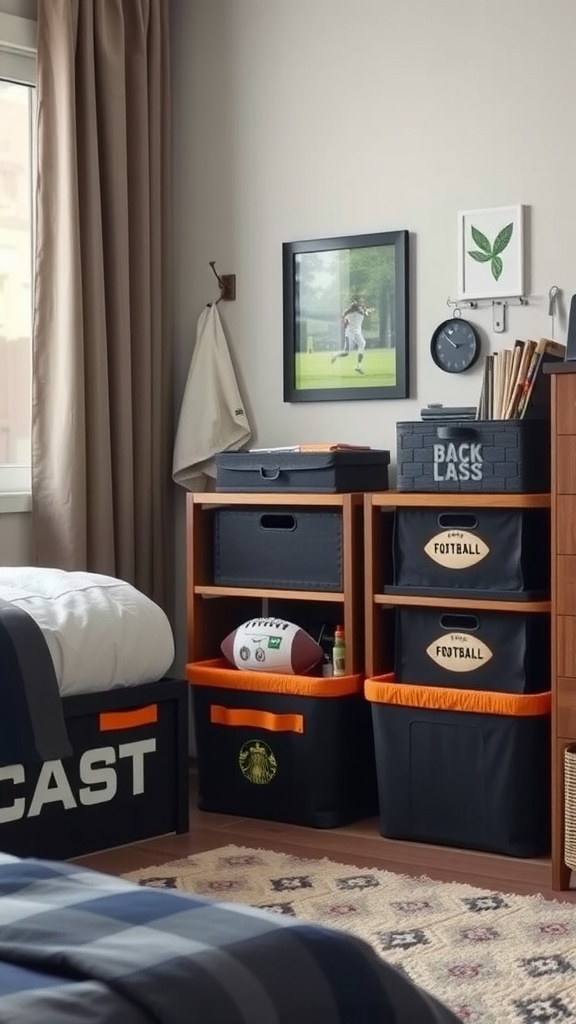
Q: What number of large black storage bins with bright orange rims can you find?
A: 2